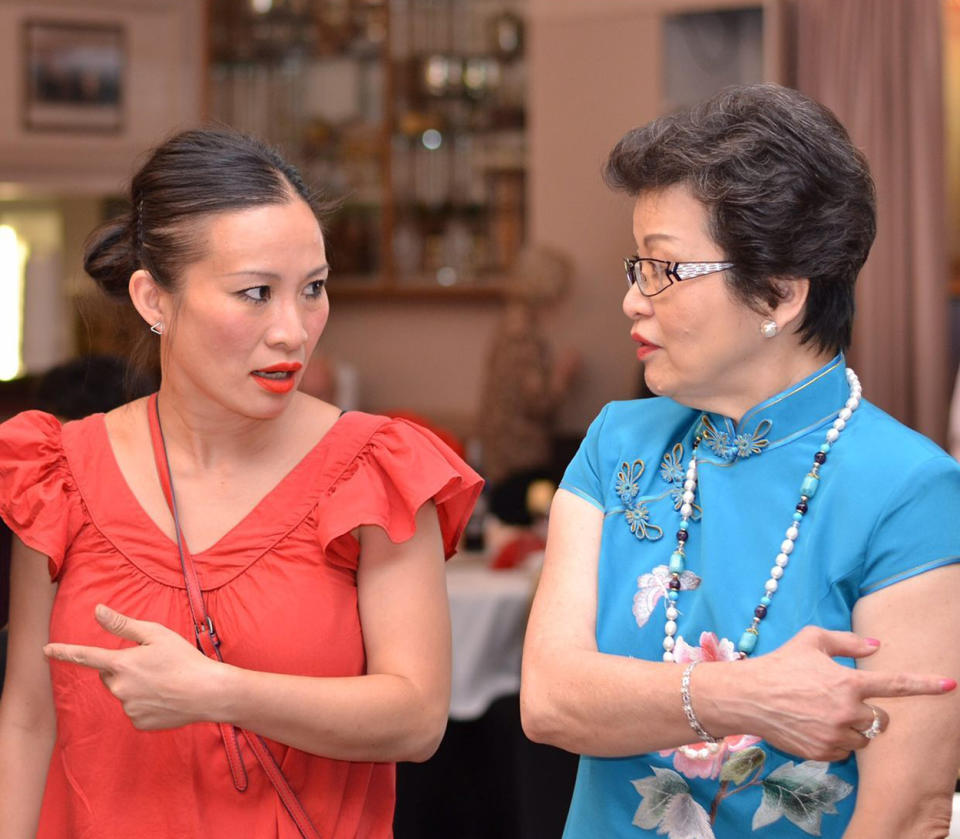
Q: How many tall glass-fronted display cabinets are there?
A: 1